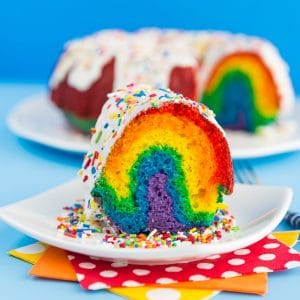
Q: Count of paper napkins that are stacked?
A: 3